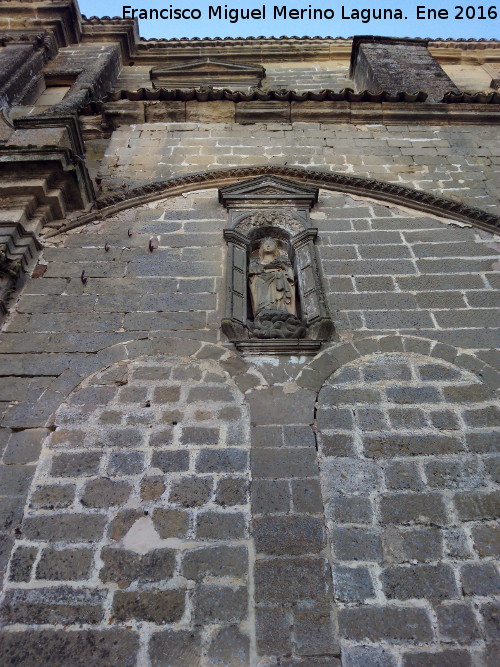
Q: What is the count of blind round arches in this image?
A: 2